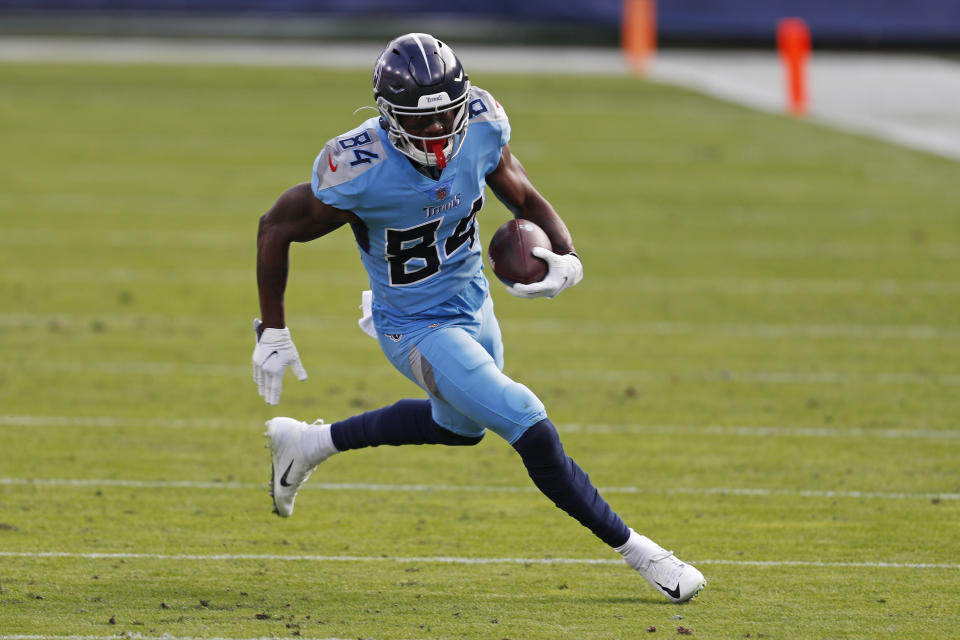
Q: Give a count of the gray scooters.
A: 0